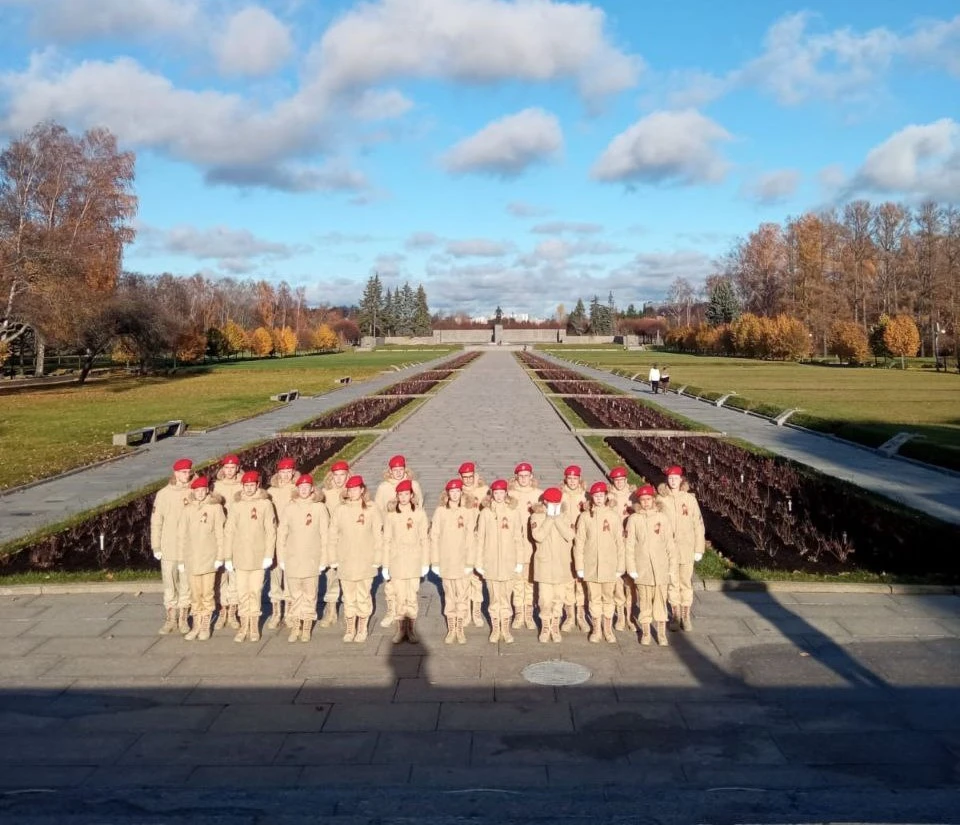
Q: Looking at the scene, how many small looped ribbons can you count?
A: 15